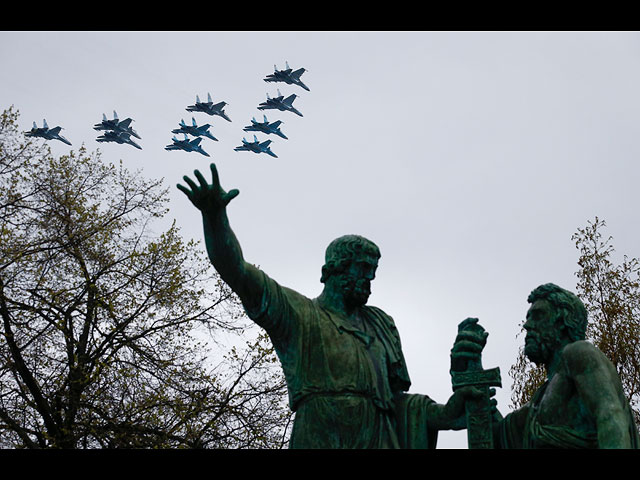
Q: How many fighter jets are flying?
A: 10